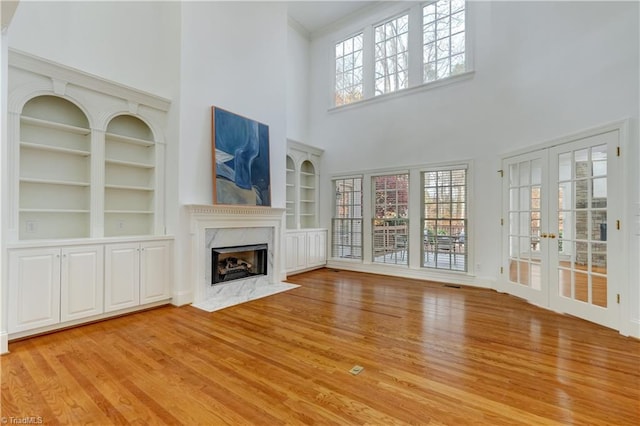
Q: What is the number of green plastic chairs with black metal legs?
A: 0